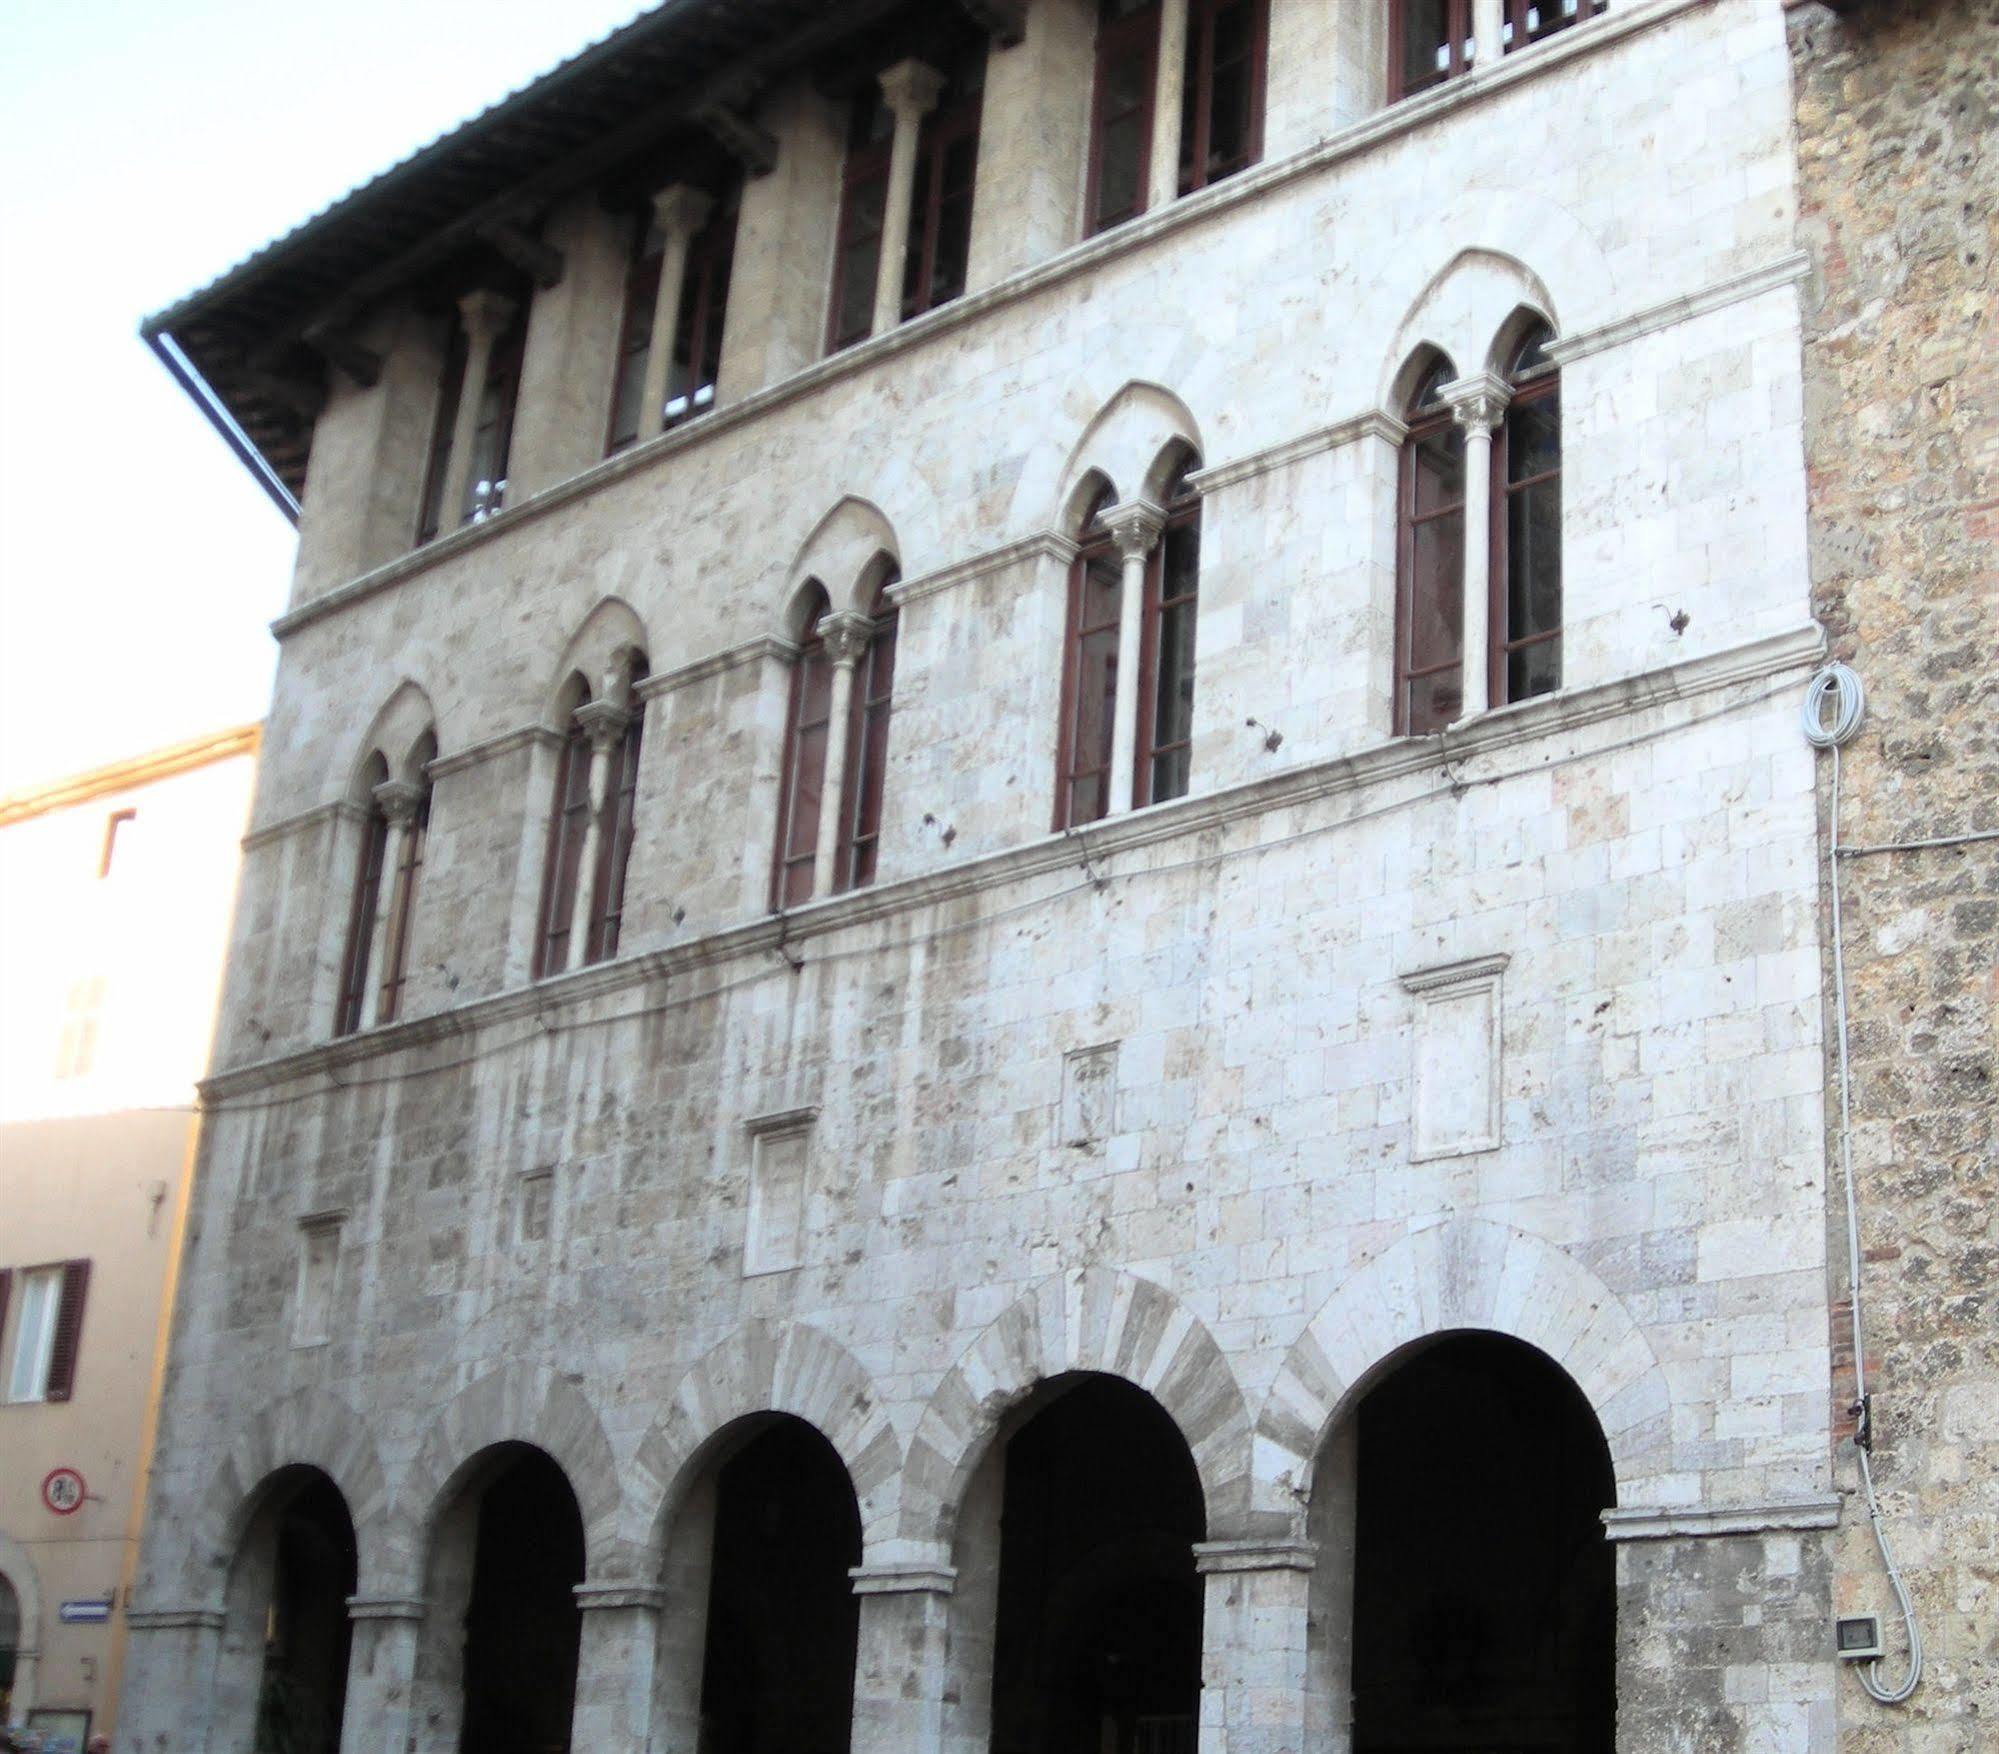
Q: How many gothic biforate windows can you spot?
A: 5